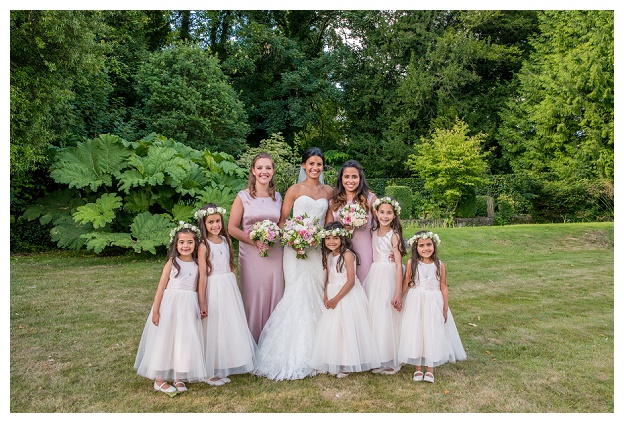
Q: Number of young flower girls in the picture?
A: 5